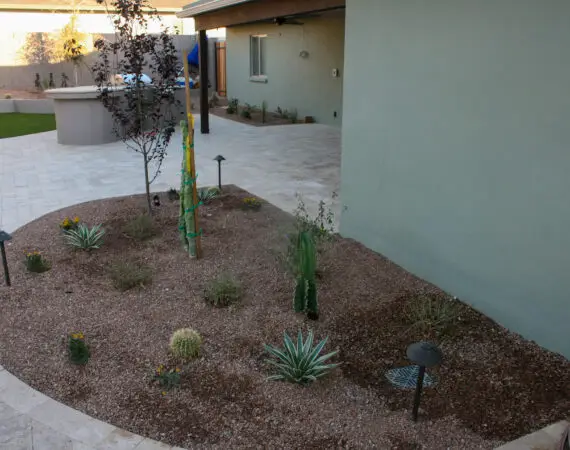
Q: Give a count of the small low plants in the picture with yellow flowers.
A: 5